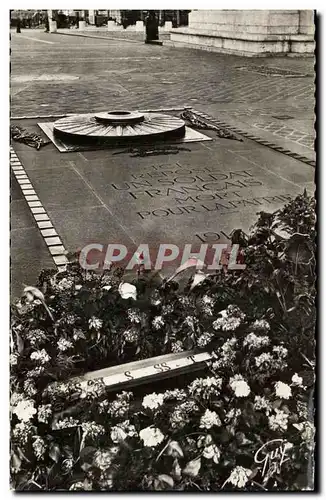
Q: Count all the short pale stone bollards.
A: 5